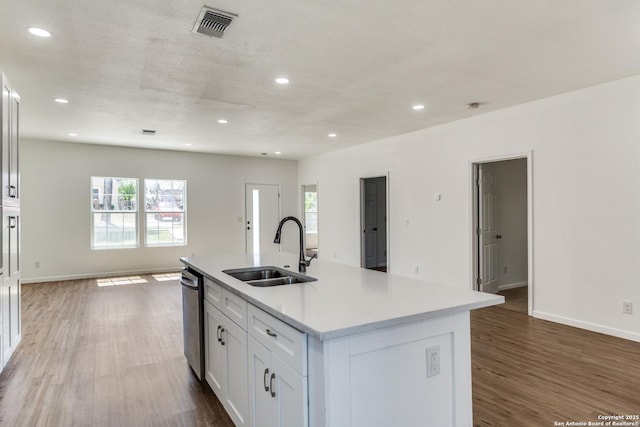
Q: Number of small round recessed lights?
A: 9